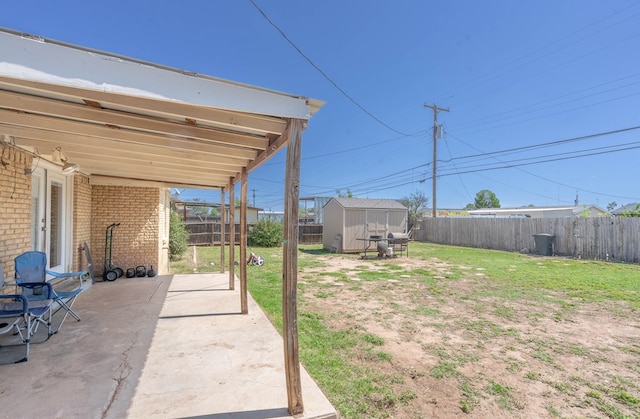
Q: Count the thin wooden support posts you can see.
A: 4